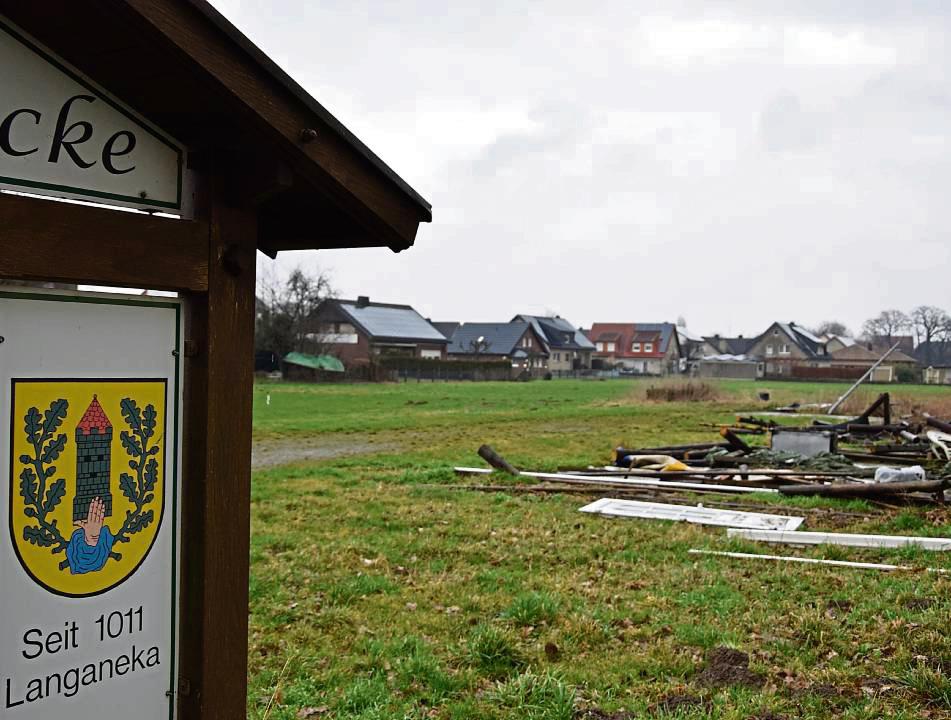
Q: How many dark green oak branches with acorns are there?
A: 2